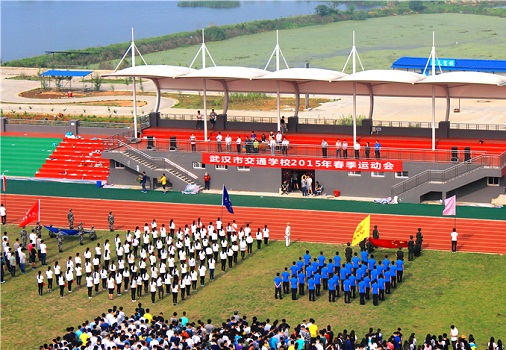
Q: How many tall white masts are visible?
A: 5